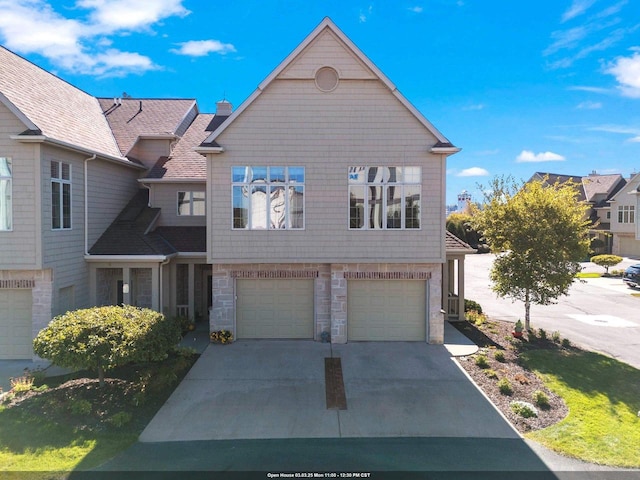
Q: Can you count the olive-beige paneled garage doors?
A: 3